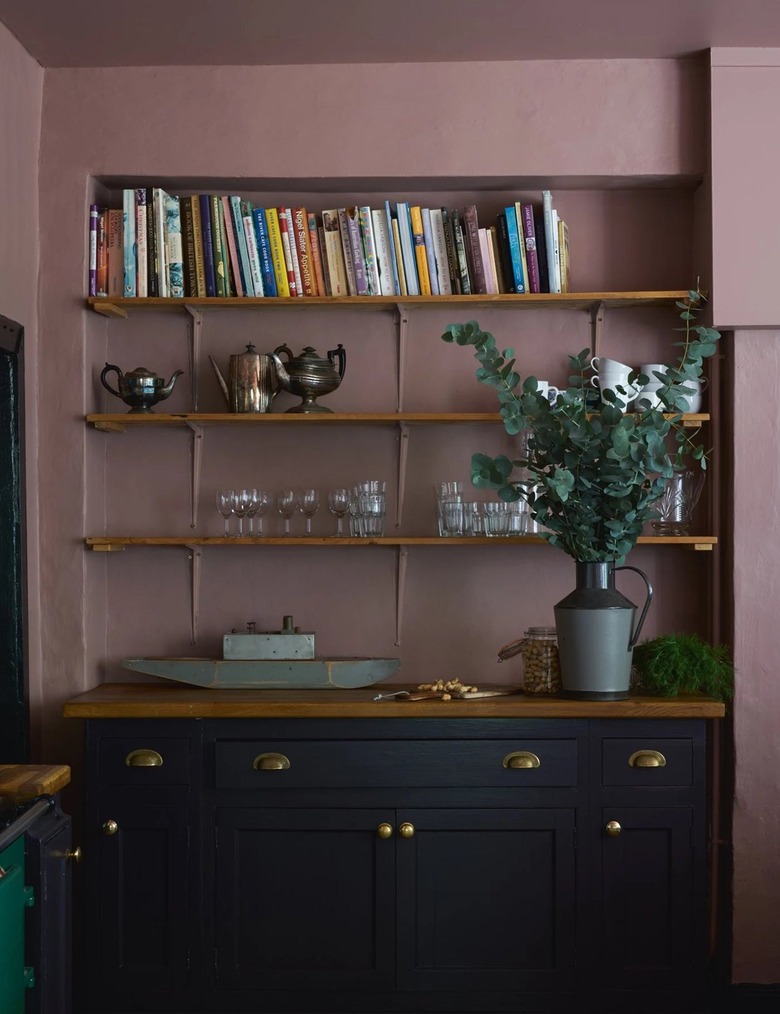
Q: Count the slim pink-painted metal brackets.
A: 7